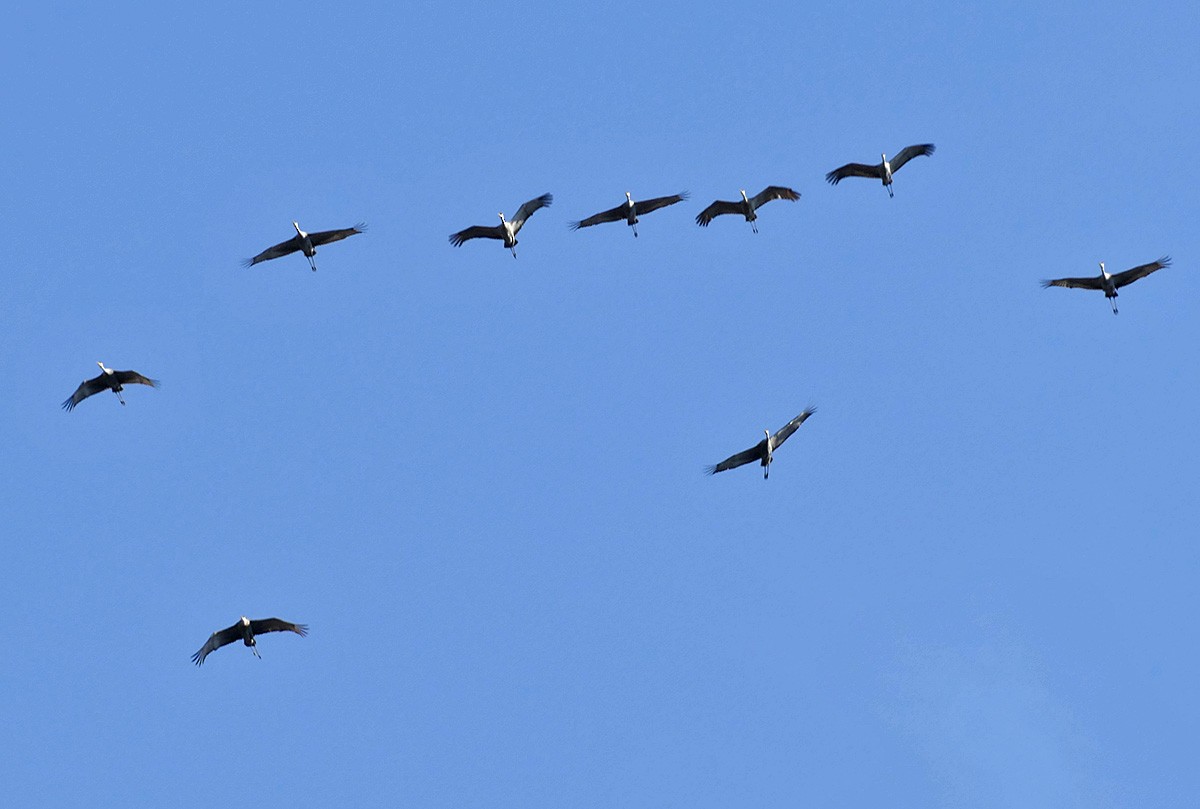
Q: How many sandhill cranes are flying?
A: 9